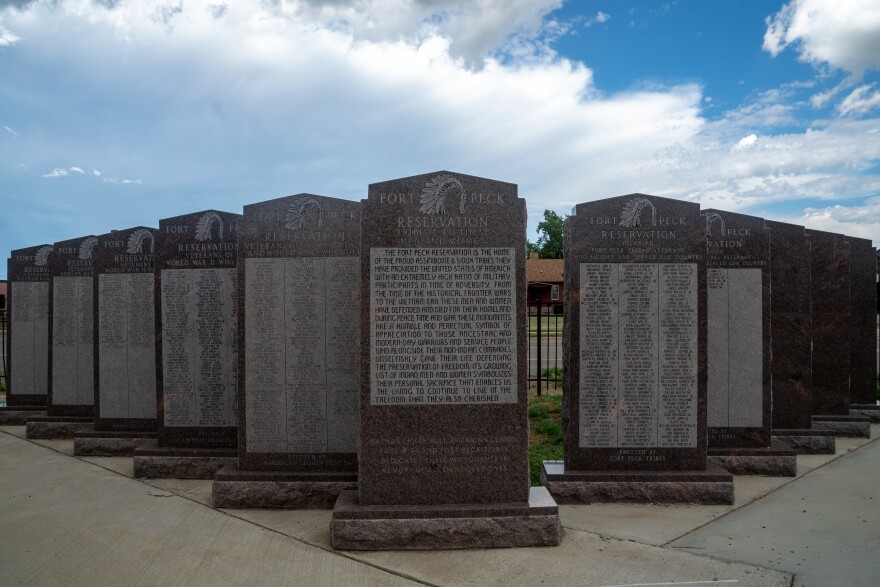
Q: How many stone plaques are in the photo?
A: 11